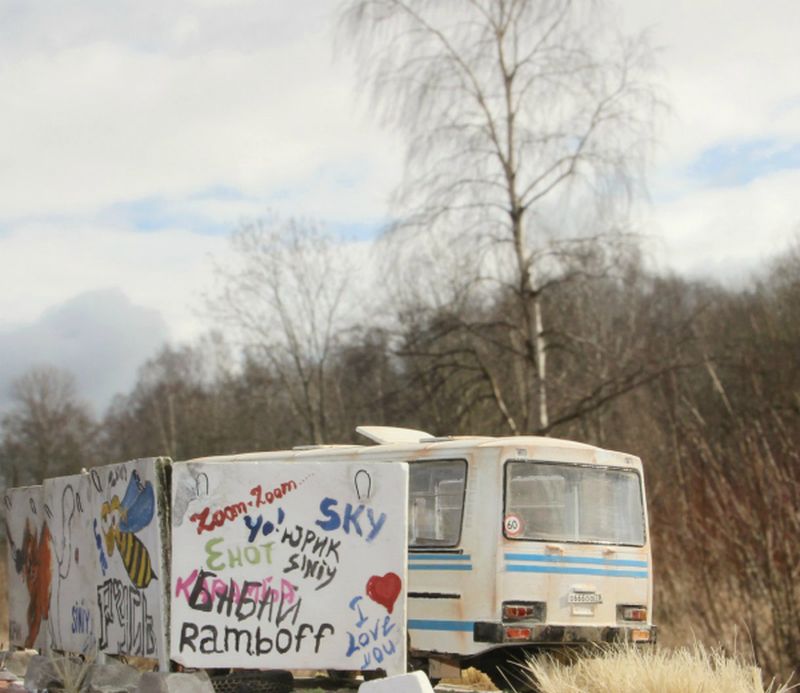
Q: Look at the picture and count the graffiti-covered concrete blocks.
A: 4